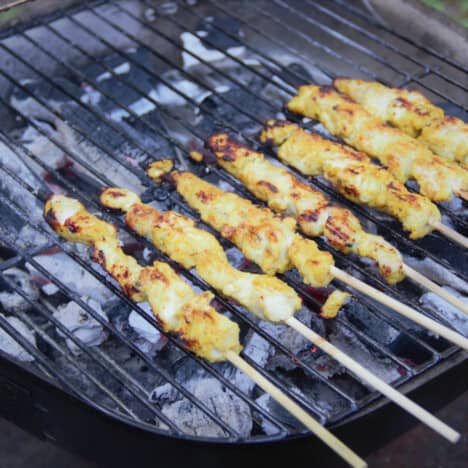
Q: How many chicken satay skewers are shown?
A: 7